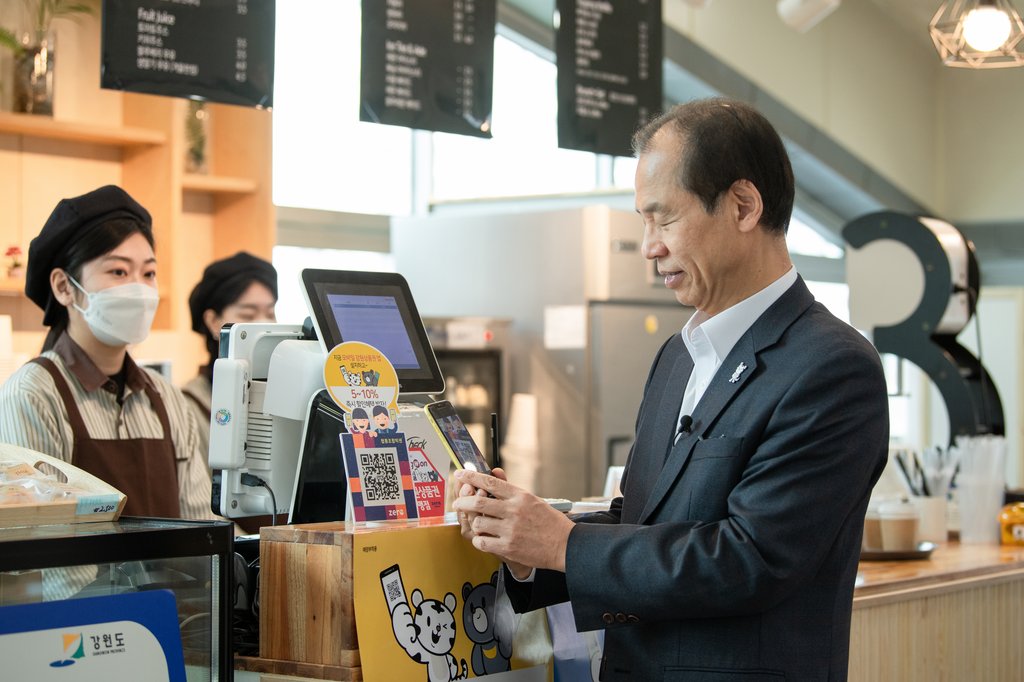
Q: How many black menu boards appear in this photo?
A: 3